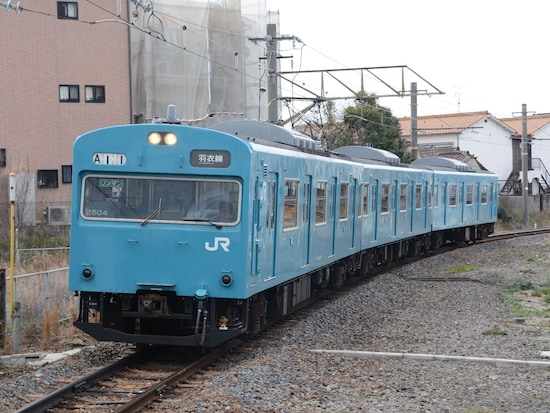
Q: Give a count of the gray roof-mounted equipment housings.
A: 3